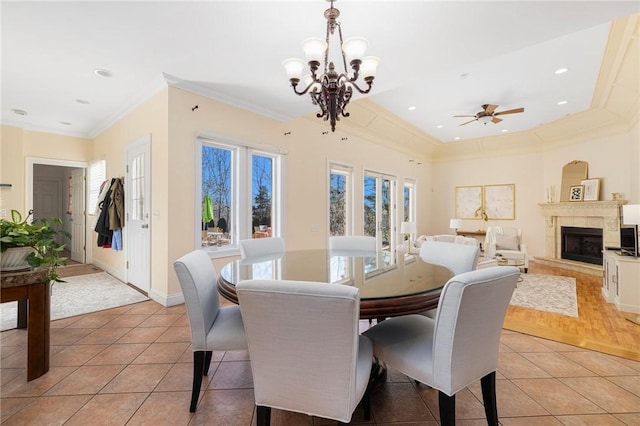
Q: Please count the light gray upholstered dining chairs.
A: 6